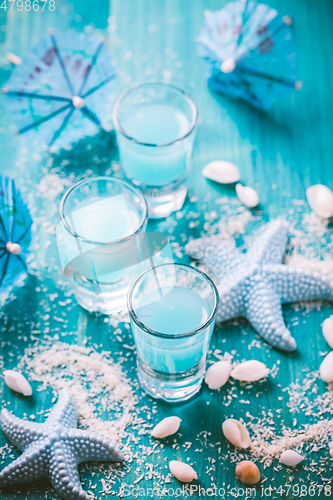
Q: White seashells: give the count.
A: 12